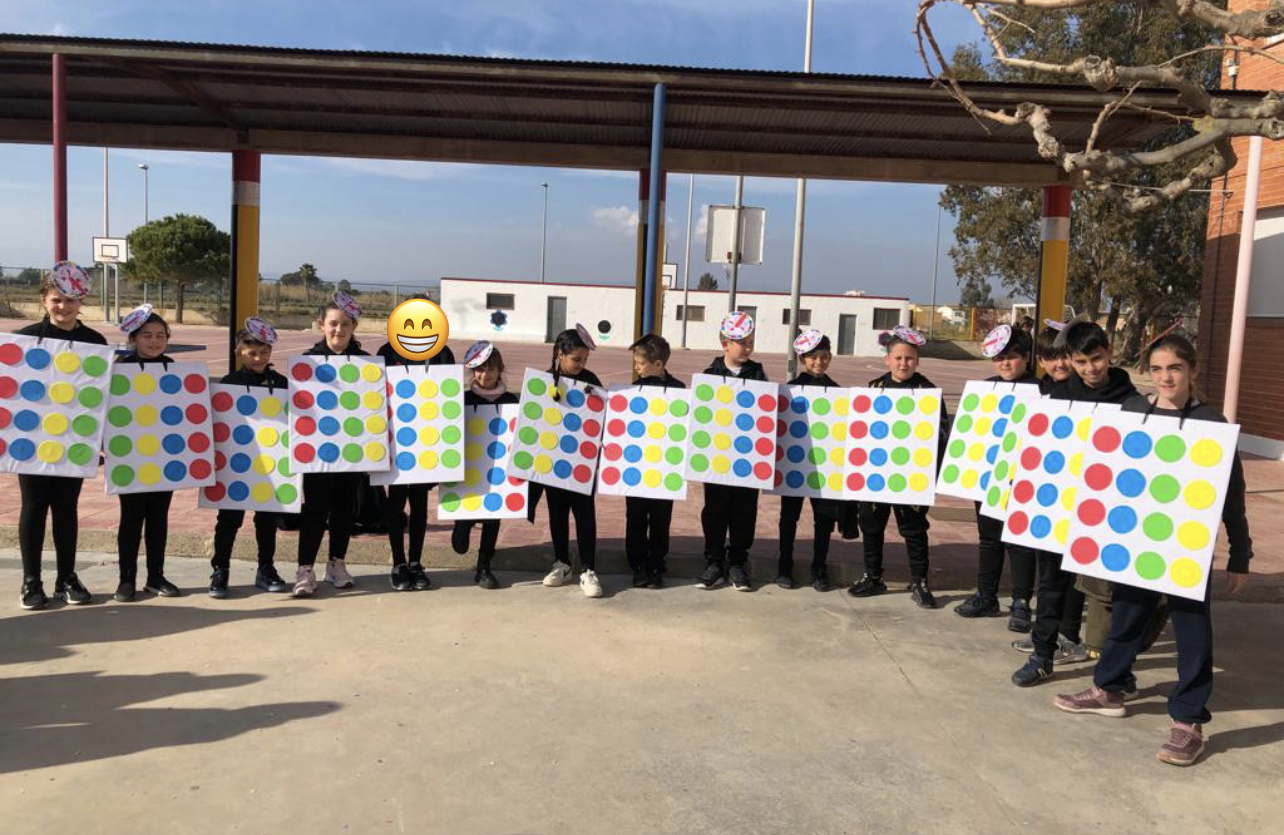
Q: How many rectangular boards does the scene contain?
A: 15